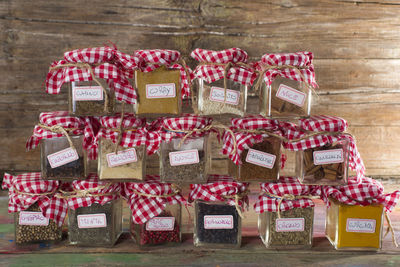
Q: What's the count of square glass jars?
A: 15